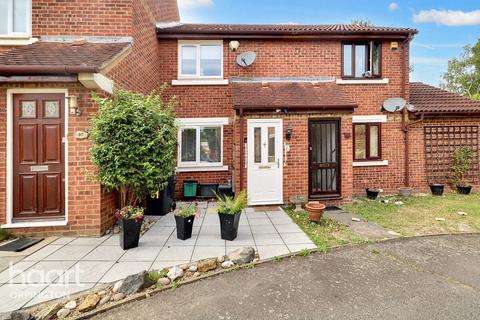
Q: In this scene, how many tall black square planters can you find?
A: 3